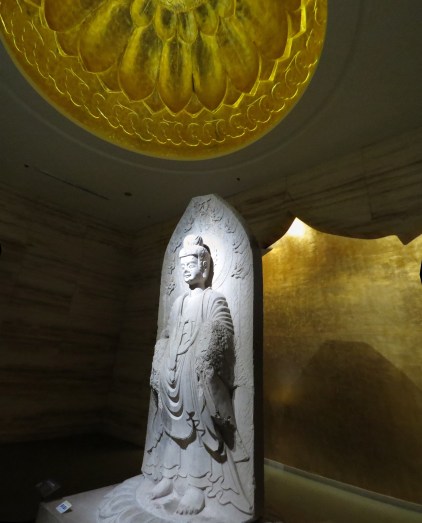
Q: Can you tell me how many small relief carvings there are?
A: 9